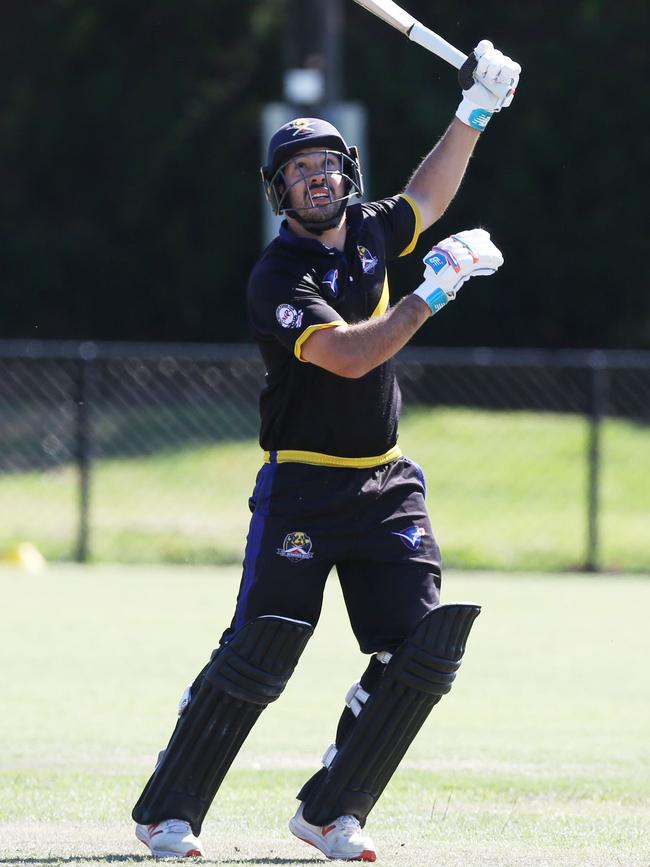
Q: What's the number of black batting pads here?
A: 2